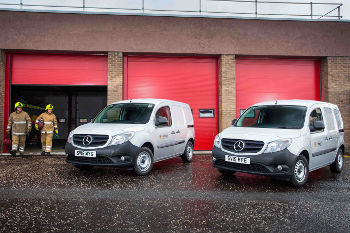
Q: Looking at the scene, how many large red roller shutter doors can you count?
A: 3